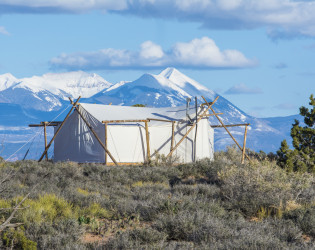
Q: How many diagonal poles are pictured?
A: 4